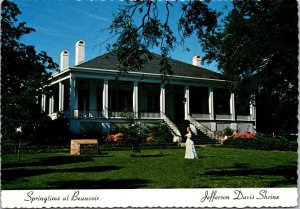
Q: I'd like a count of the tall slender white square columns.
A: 11